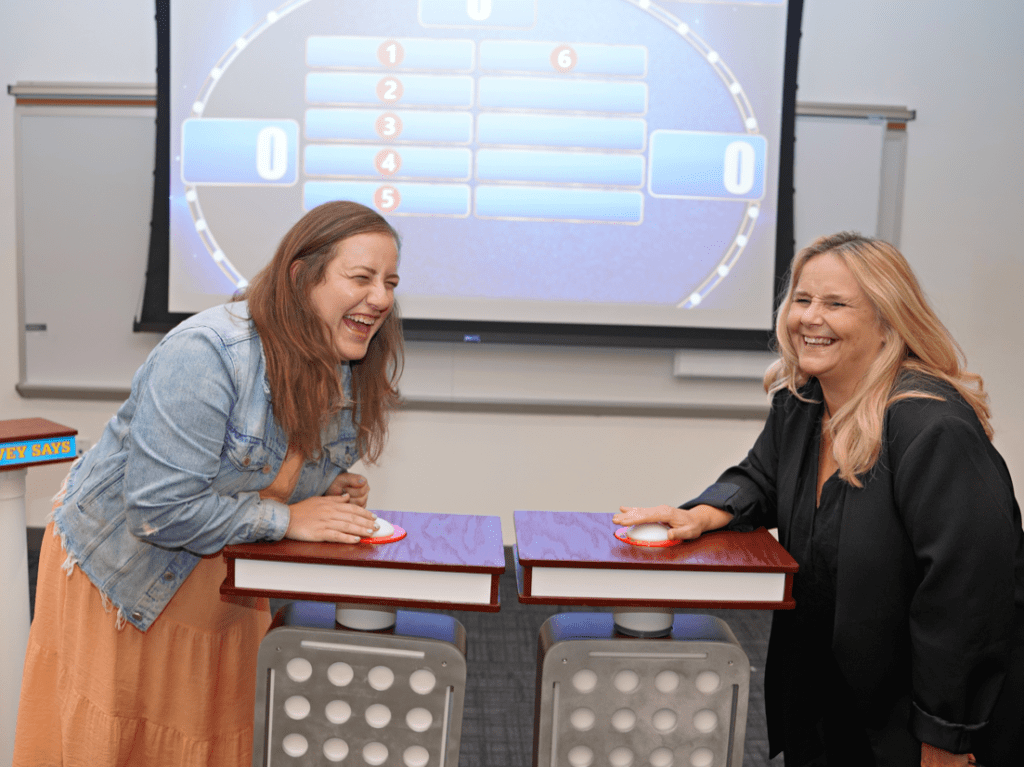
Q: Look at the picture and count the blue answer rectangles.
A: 10